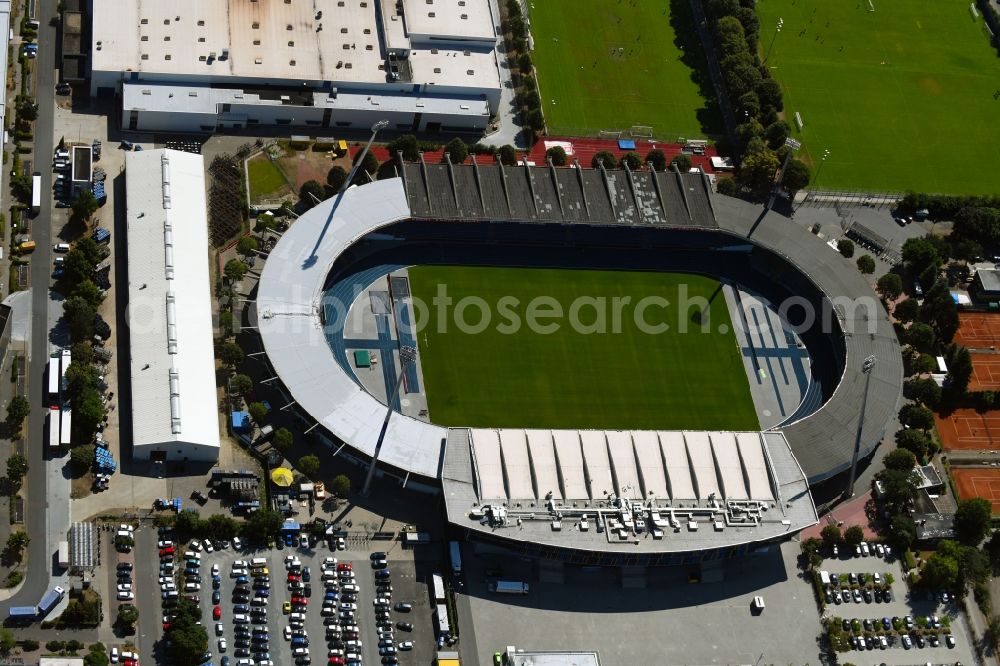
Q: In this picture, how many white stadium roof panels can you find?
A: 11